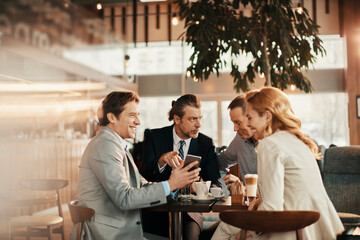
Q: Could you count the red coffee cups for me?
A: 0